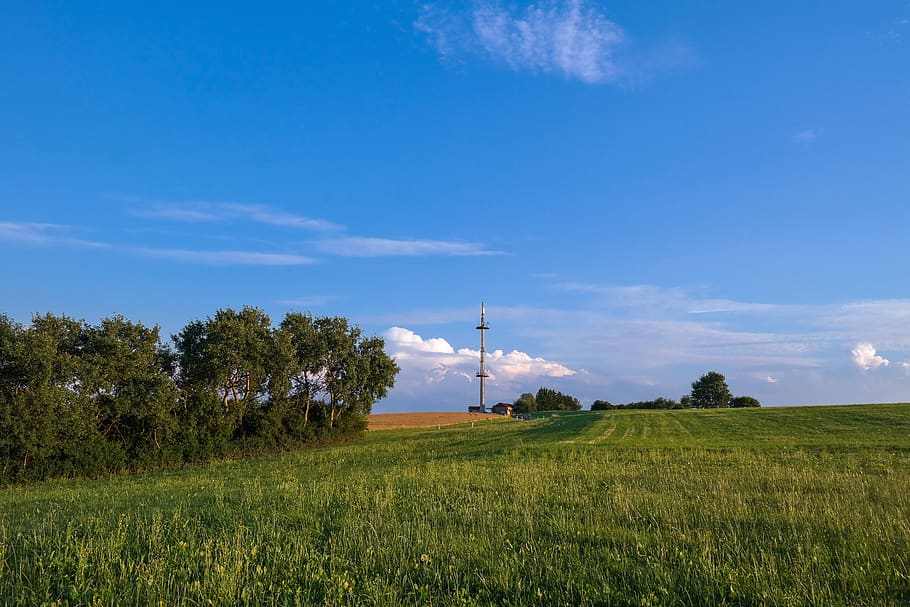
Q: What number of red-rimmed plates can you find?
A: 0